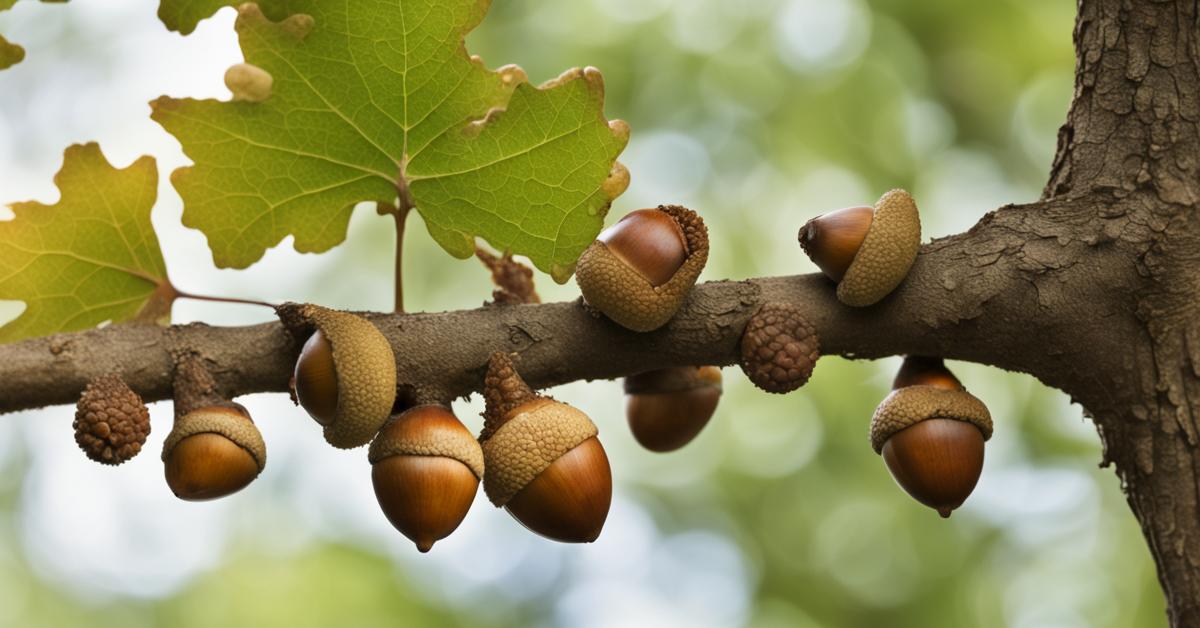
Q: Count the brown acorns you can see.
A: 8